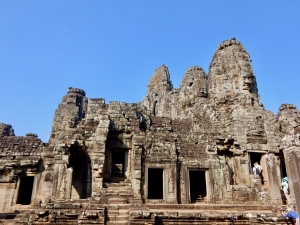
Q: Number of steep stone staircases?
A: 1